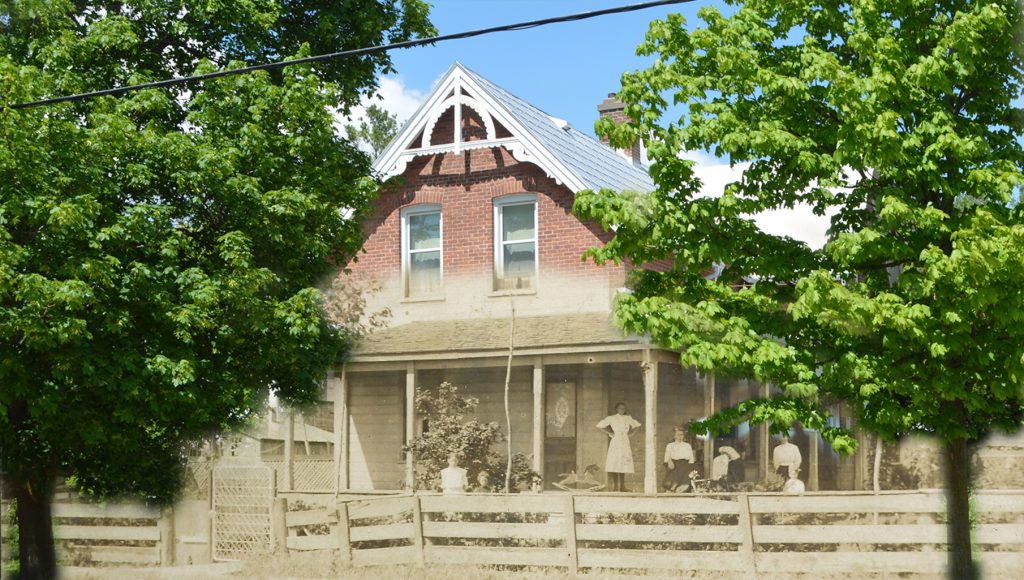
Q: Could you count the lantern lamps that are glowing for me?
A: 0